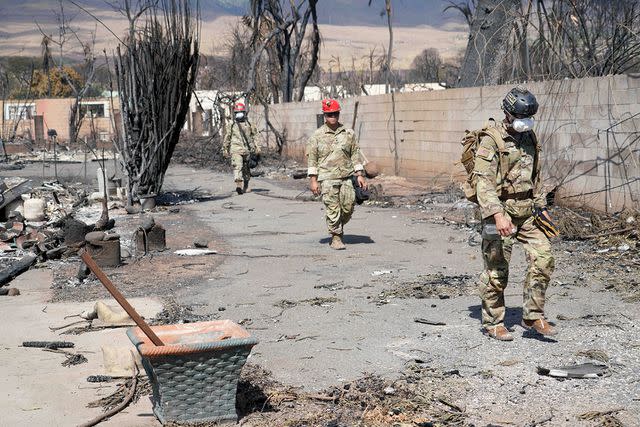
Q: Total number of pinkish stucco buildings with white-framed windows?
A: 1